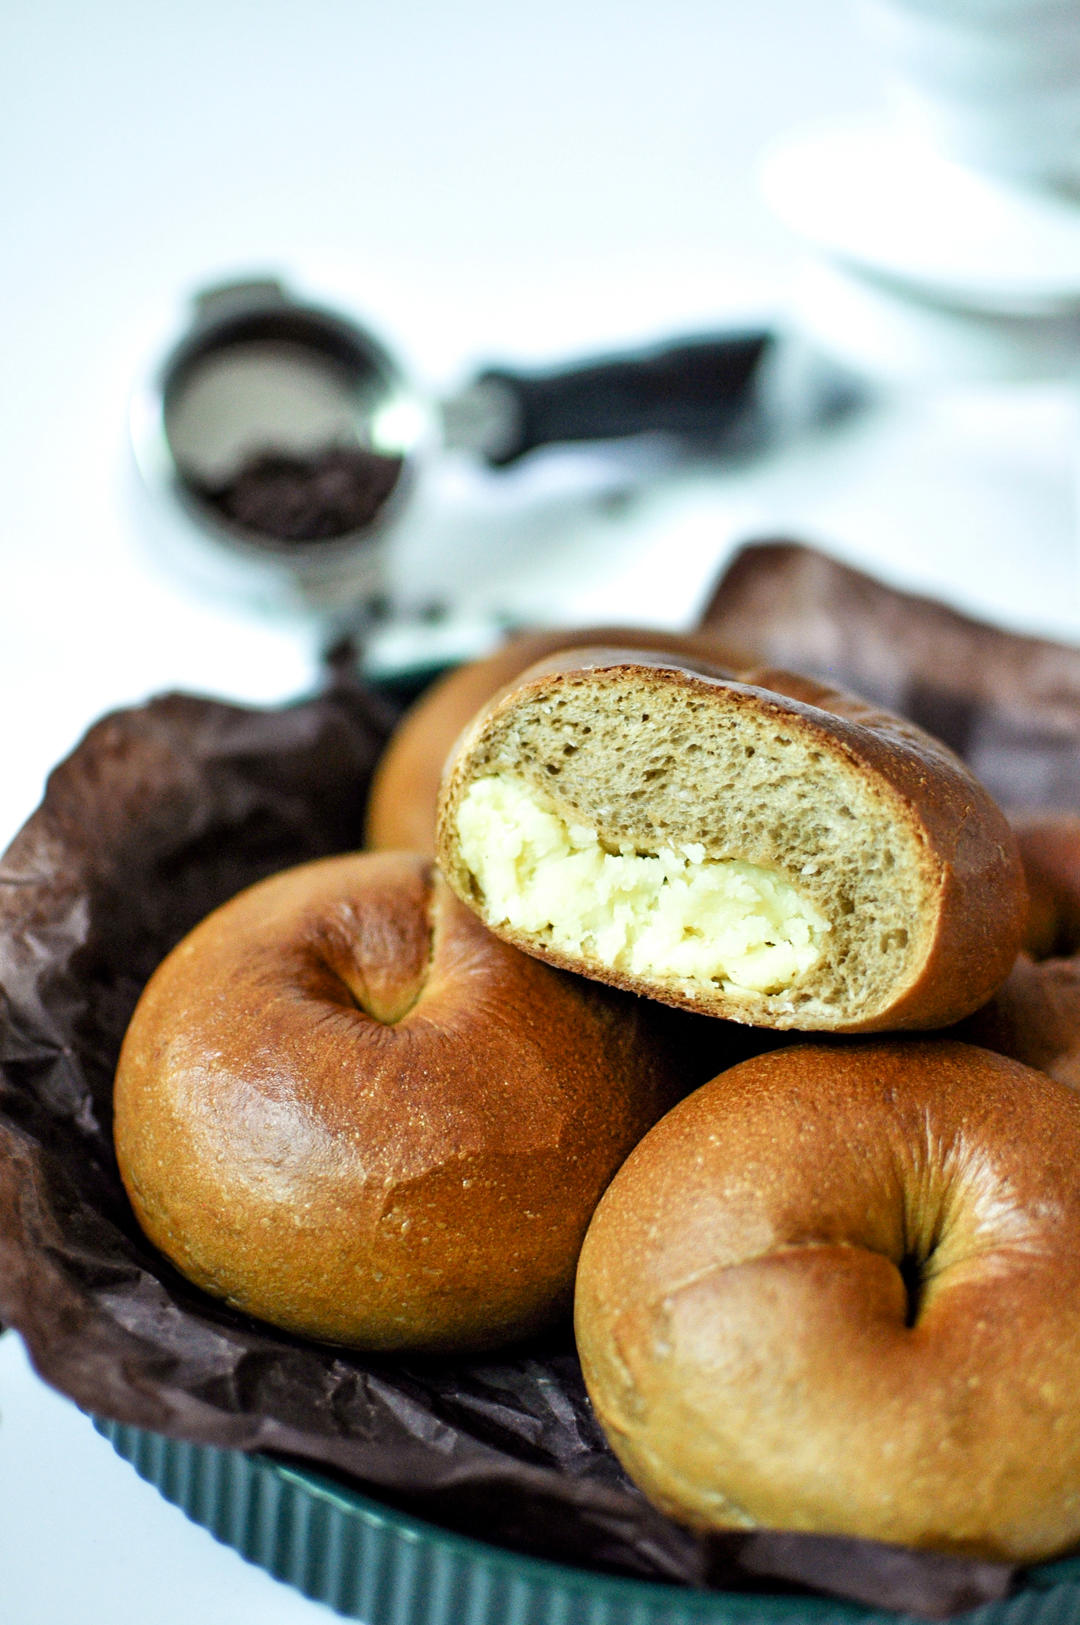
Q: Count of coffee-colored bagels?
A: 5